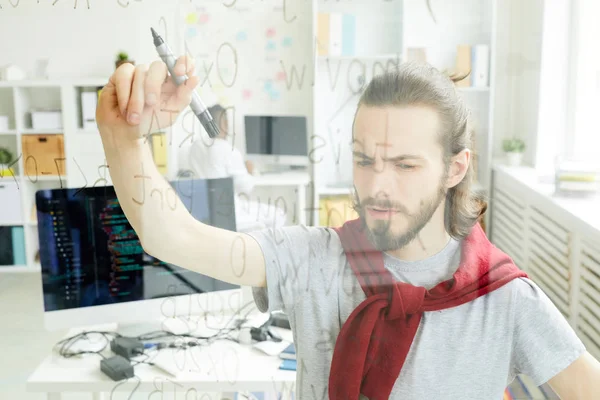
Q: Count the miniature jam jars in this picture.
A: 0